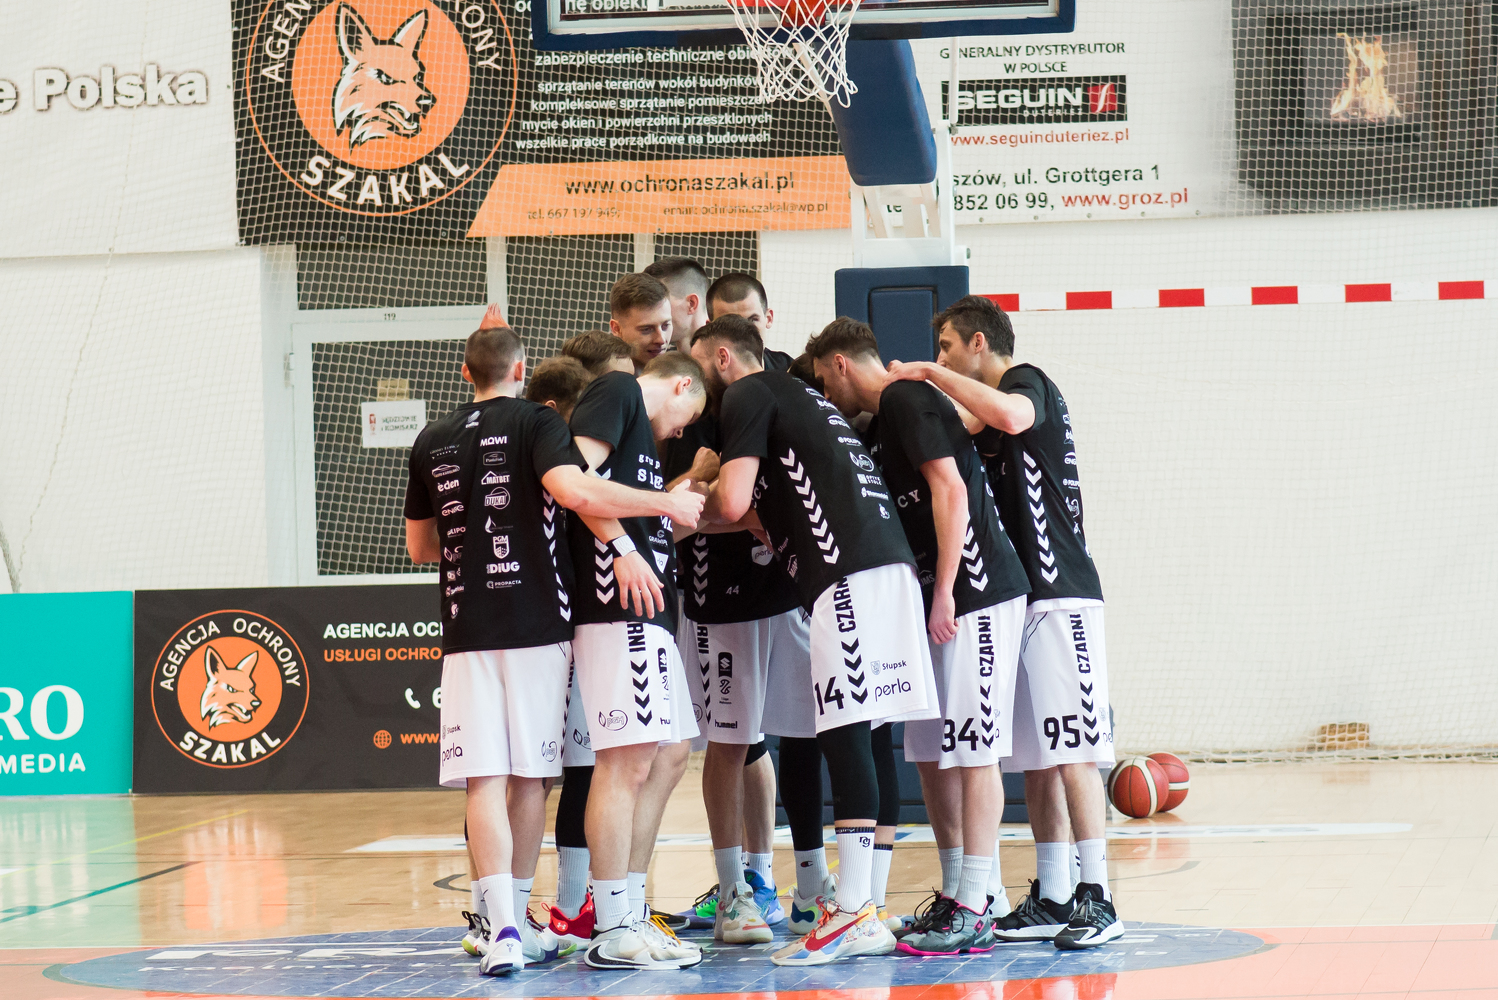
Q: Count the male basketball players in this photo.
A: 11